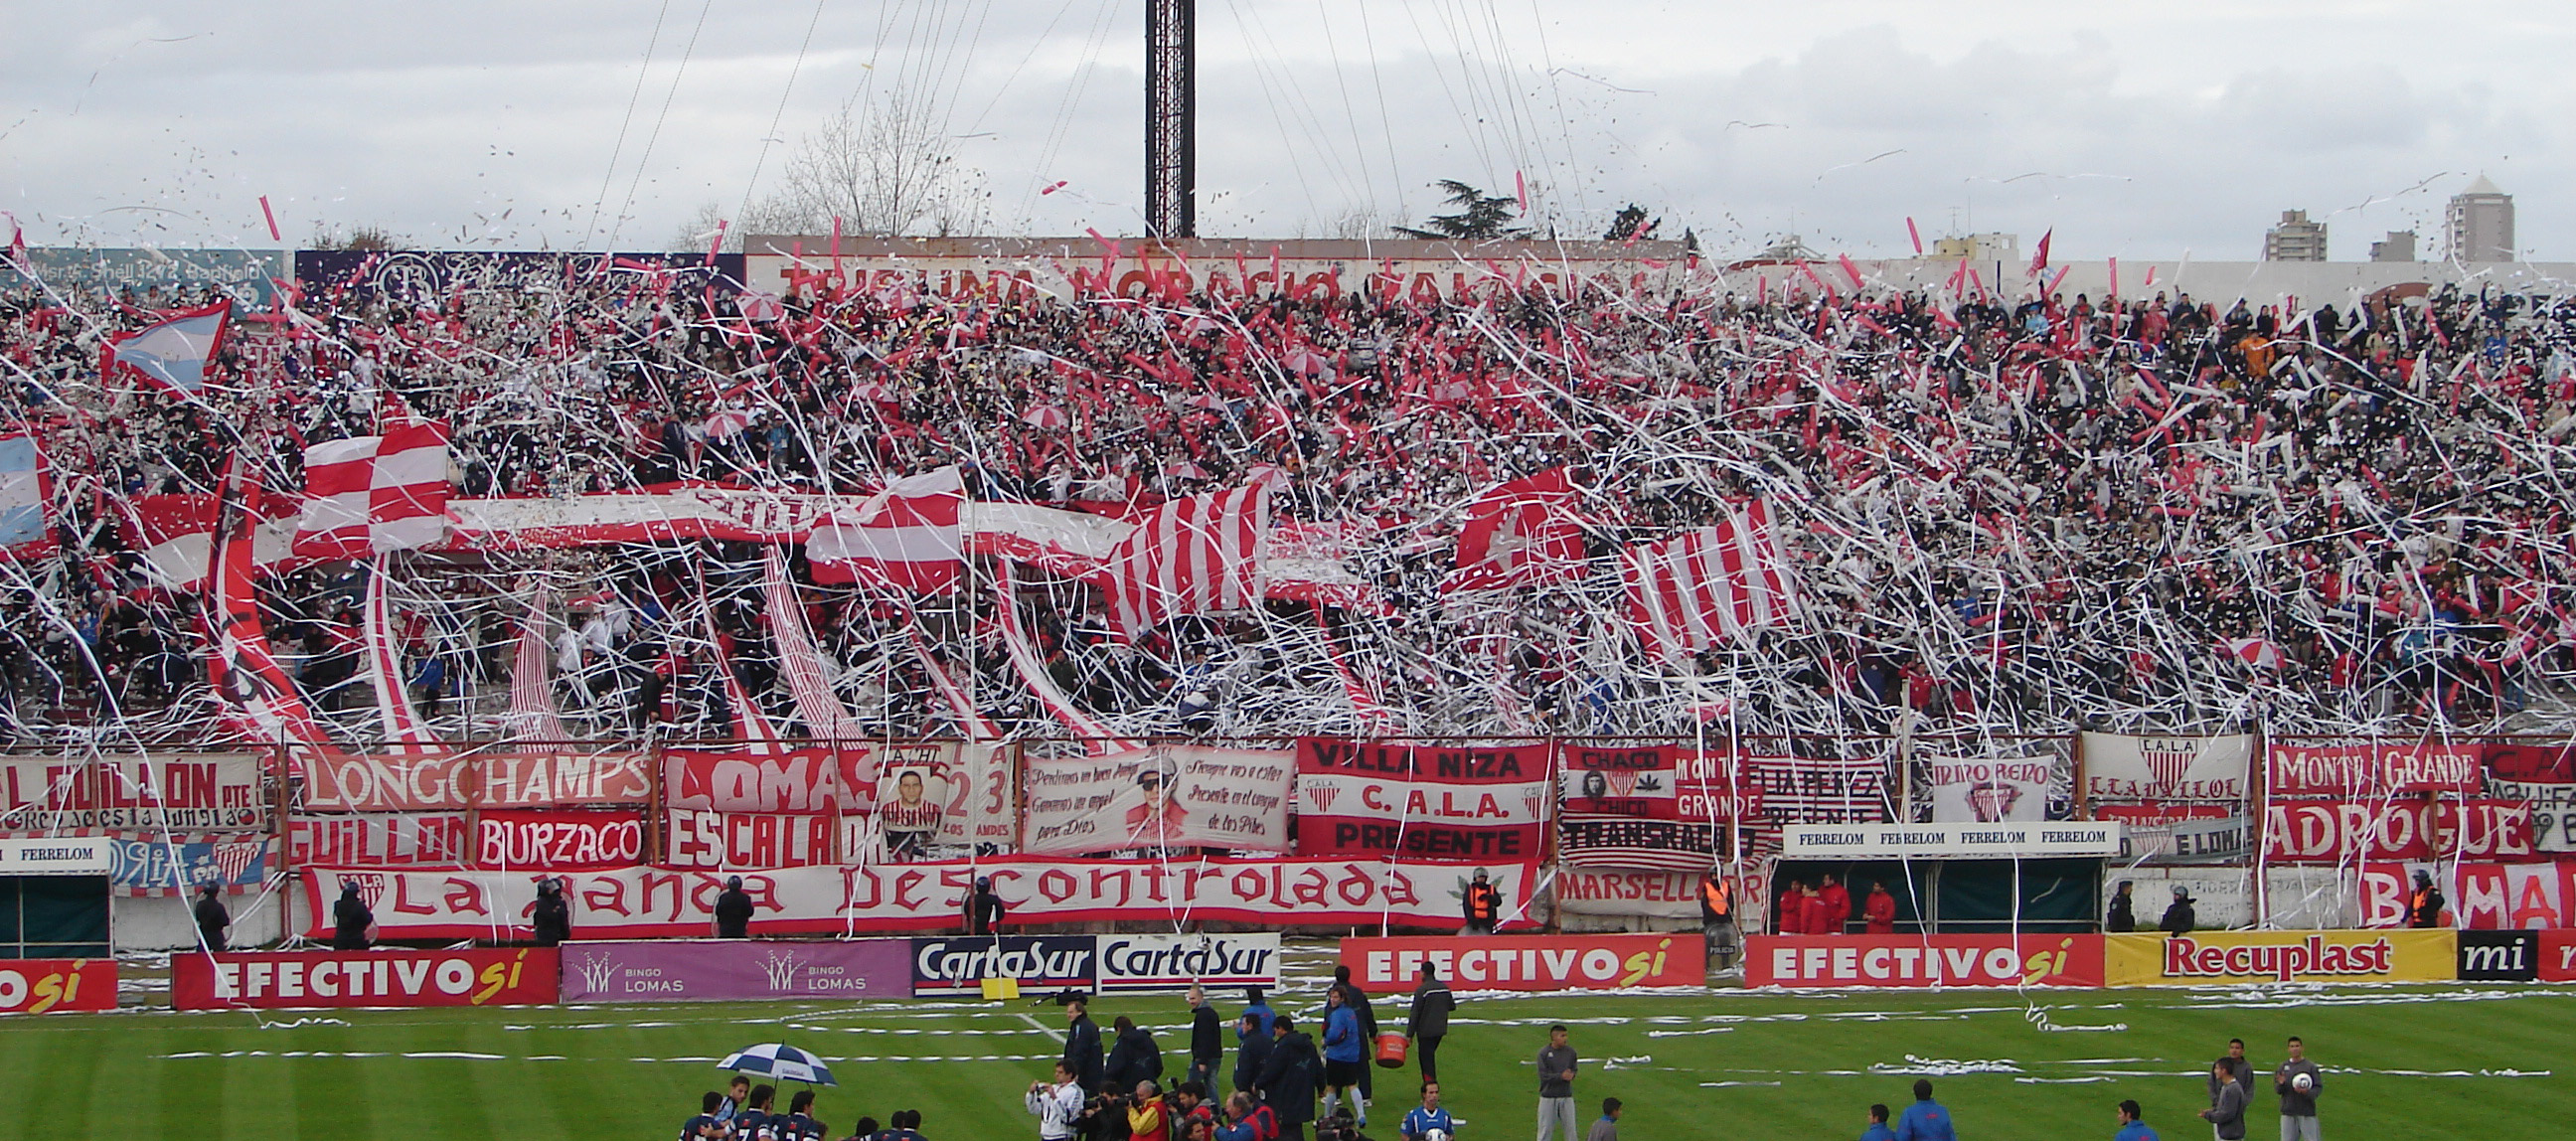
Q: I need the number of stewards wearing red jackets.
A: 4